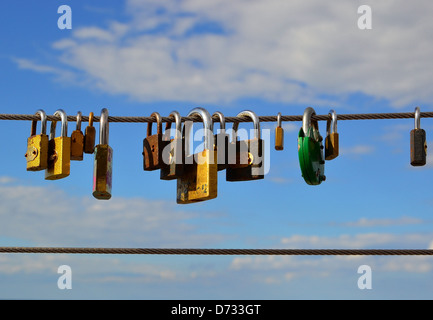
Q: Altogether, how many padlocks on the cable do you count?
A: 14